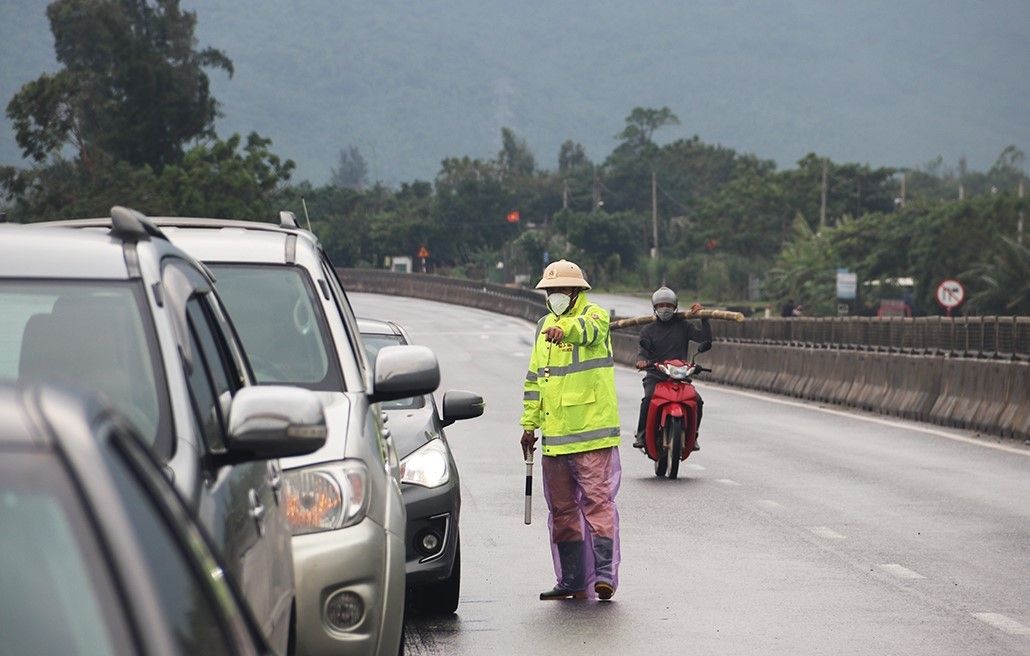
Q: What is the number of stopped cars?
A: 4